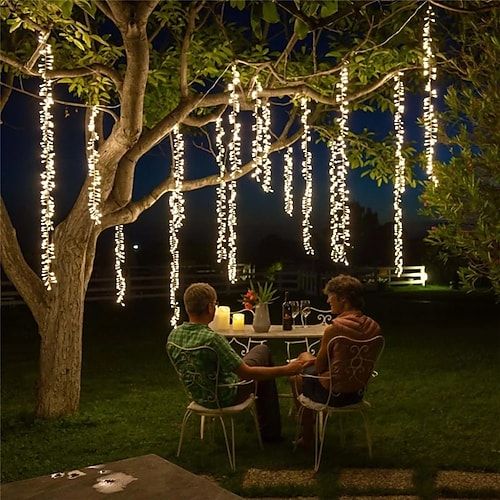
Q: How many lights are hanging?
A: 13